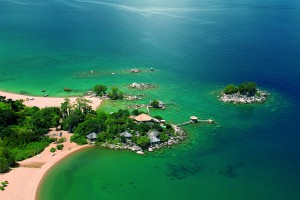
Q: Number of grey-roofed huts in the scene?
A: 3